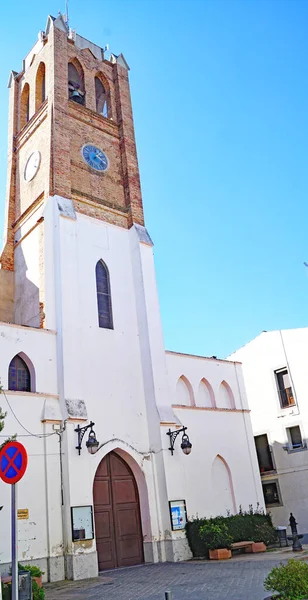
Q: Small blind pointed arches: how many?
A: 3